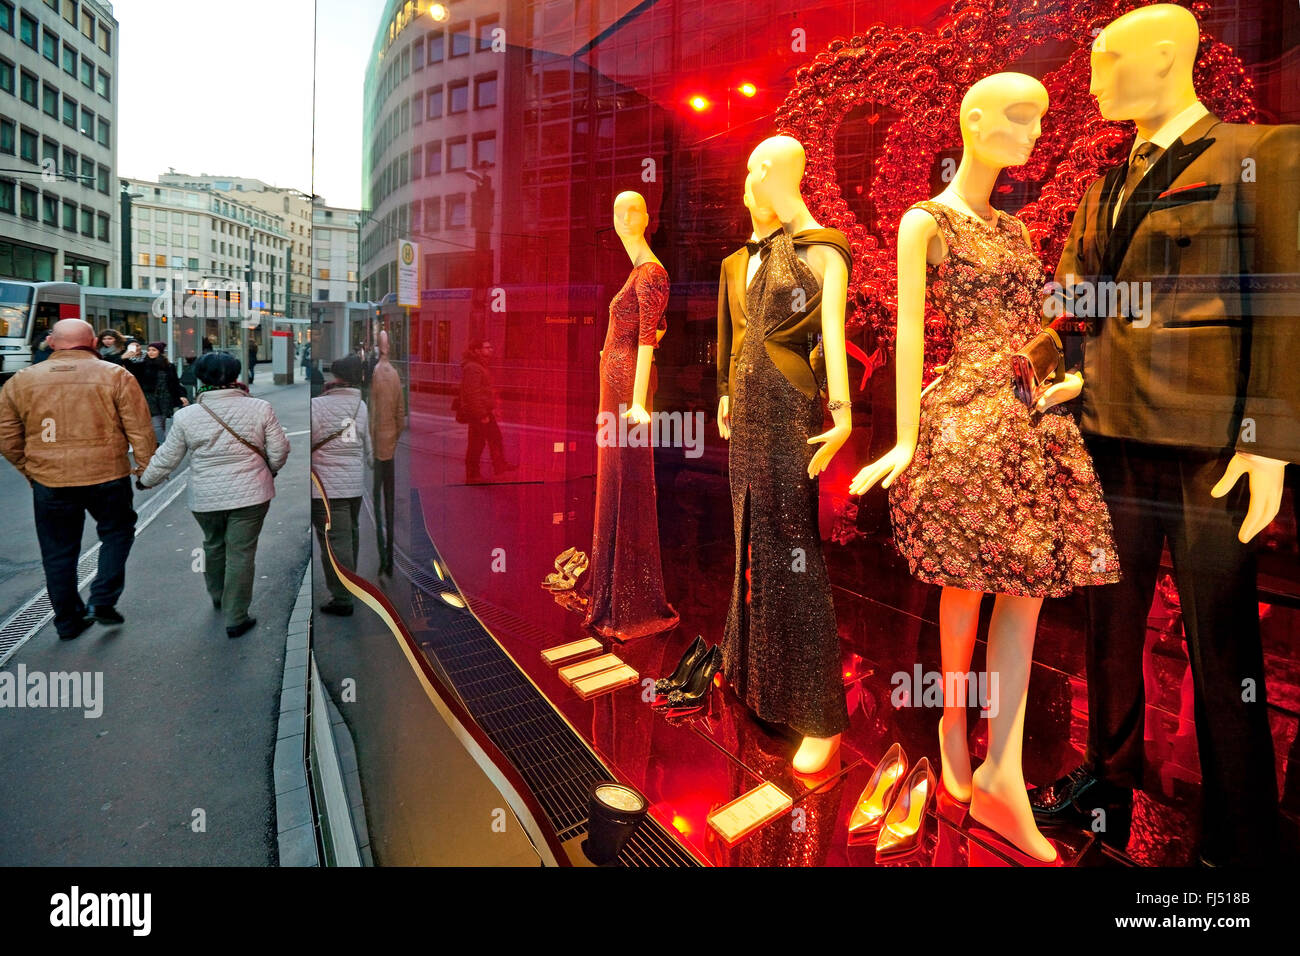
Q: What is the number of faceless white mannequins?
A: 5